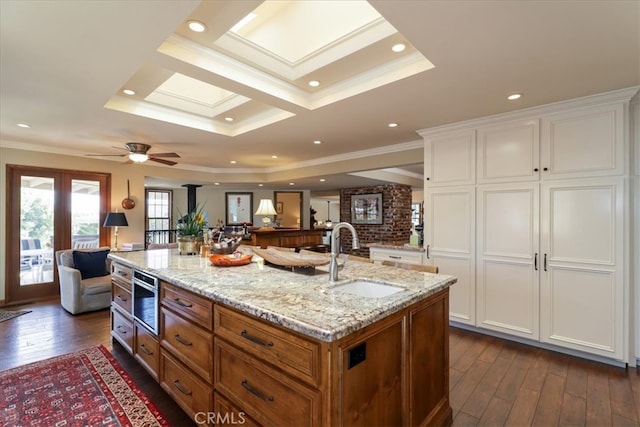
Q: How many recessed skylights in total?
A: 2